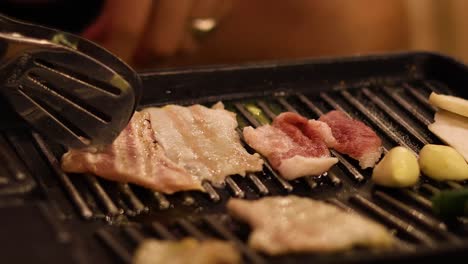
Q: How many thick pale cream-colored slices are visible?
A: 2